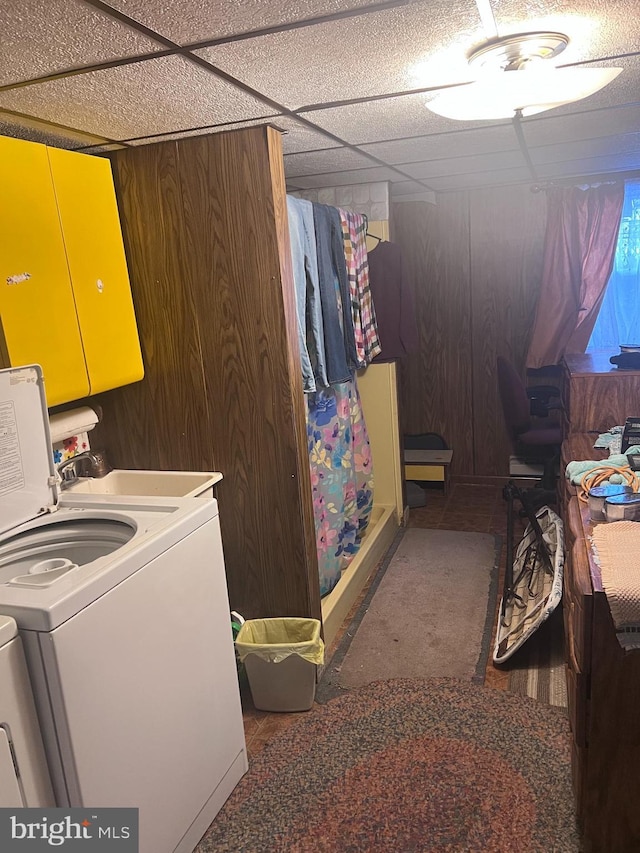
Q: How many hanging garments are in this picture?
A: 4